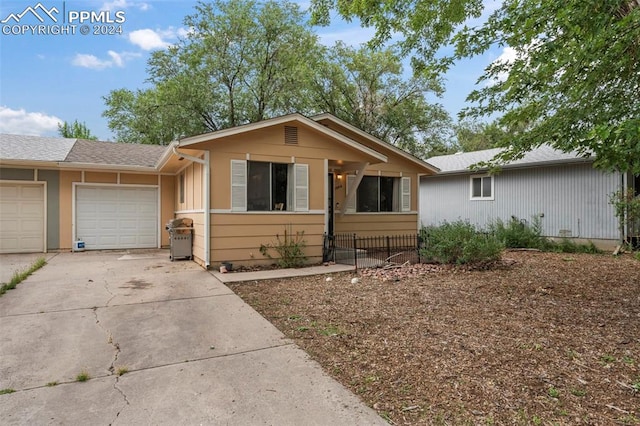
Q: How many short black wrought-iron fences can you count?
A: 1